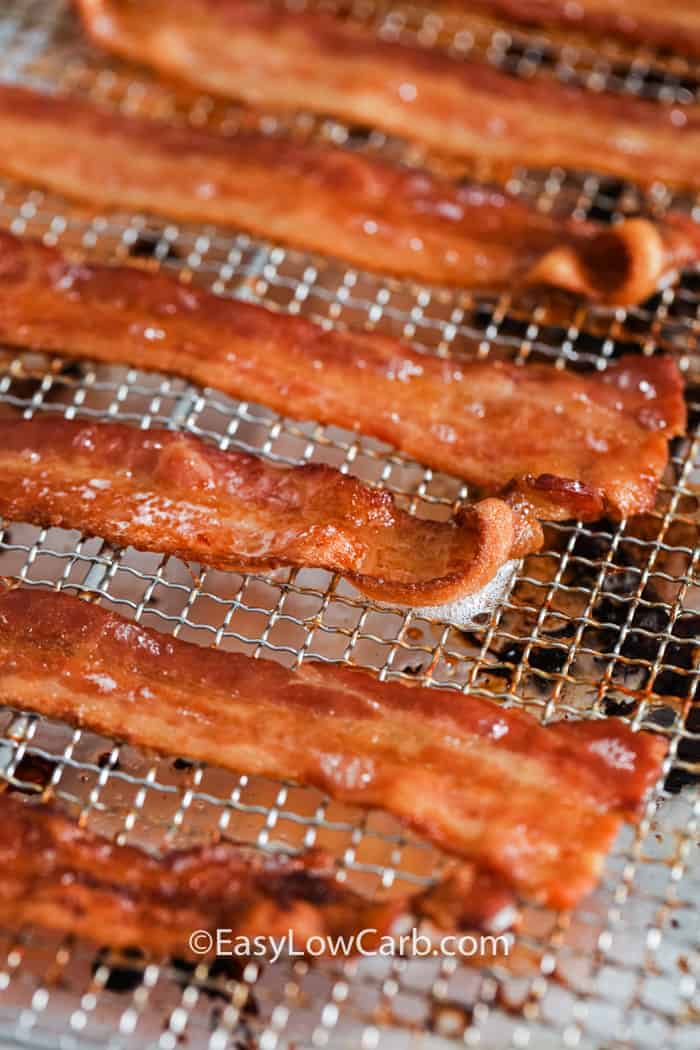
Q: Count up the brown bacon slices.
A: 7